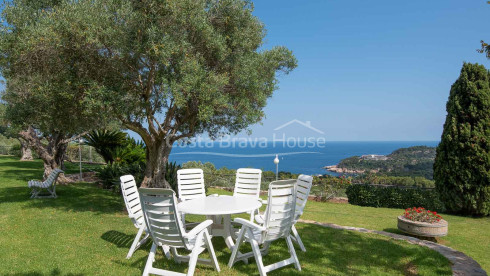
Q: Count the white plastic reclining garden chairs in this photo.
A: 6